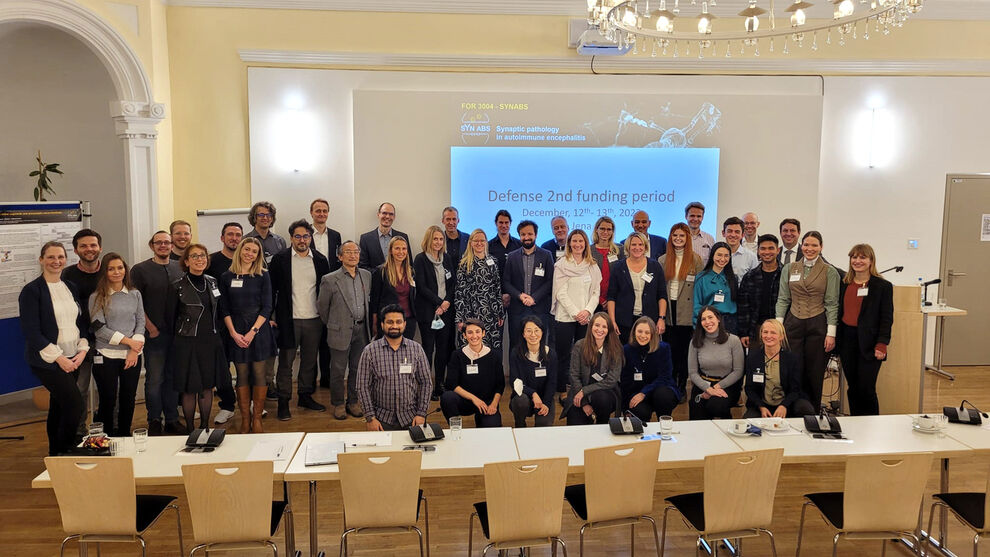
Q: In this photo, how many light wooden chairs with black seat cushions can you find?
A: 8